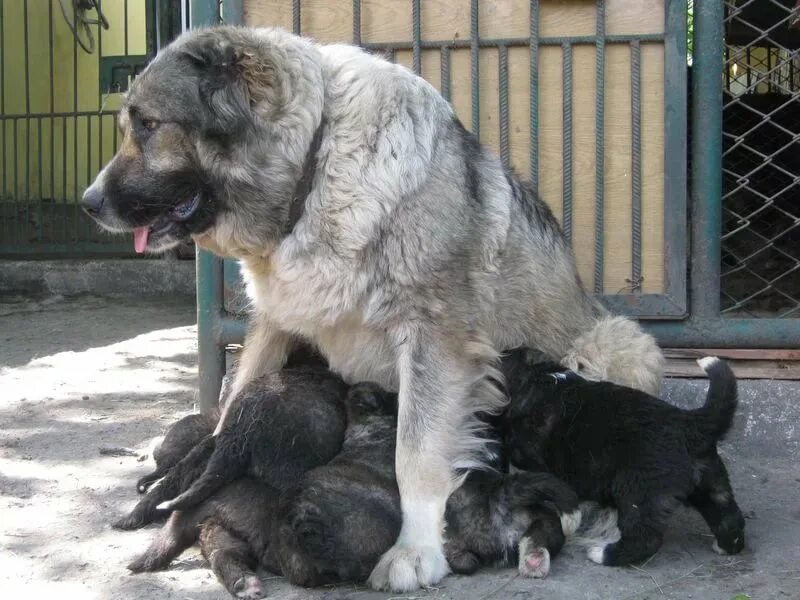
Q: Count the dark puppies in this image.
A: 6